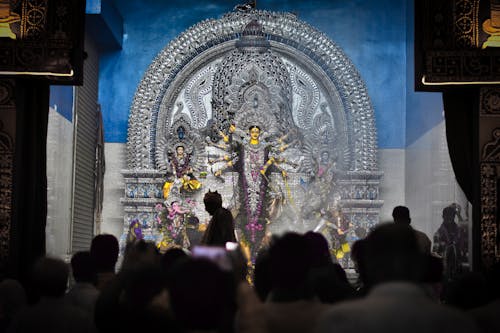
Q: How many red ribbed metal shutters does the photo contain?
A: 0